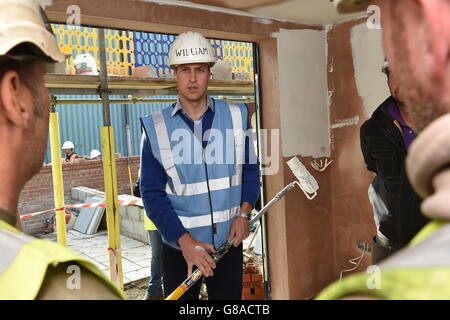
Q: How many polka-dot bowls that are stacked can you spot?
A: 0